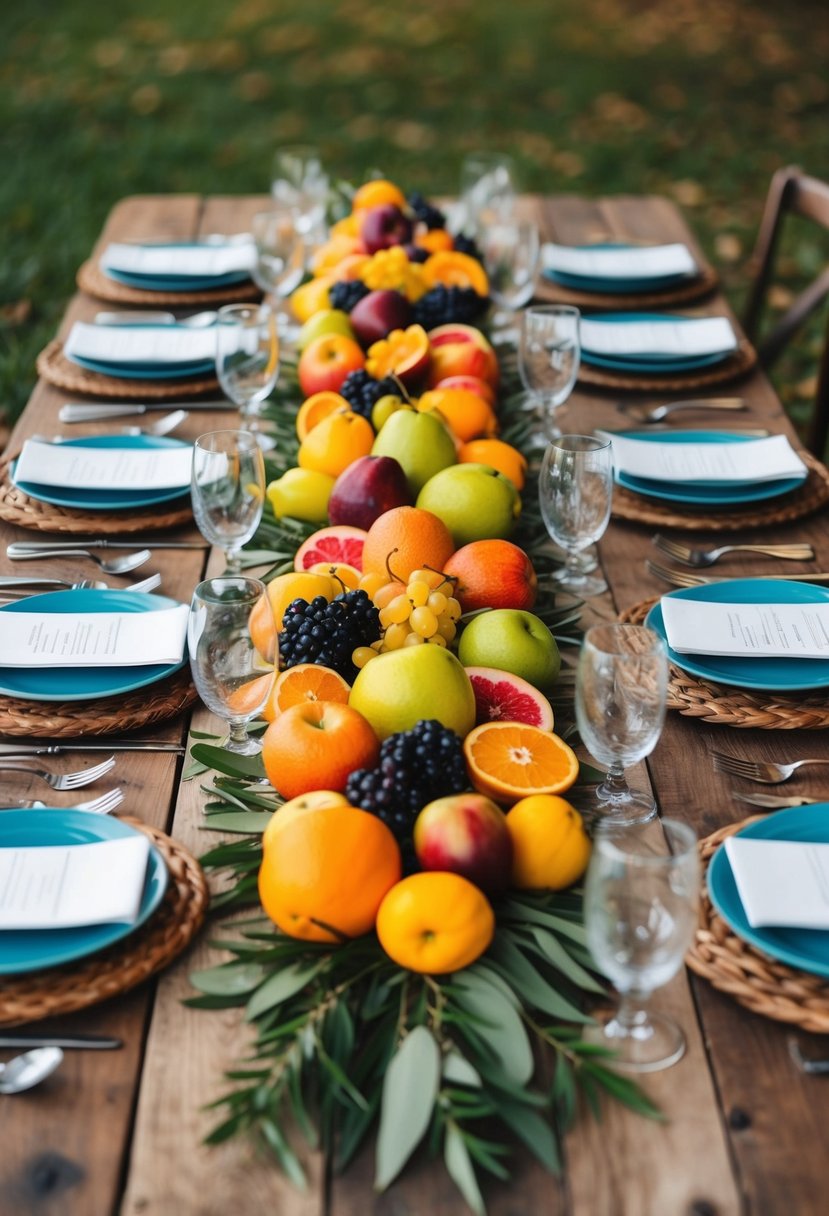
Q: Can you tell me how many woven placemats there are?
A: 10